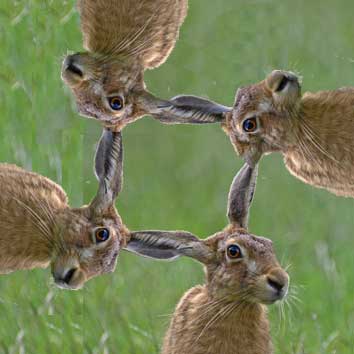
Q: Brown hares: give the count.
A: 4